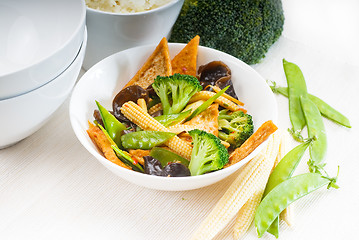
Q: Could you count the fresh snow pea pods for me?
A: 5